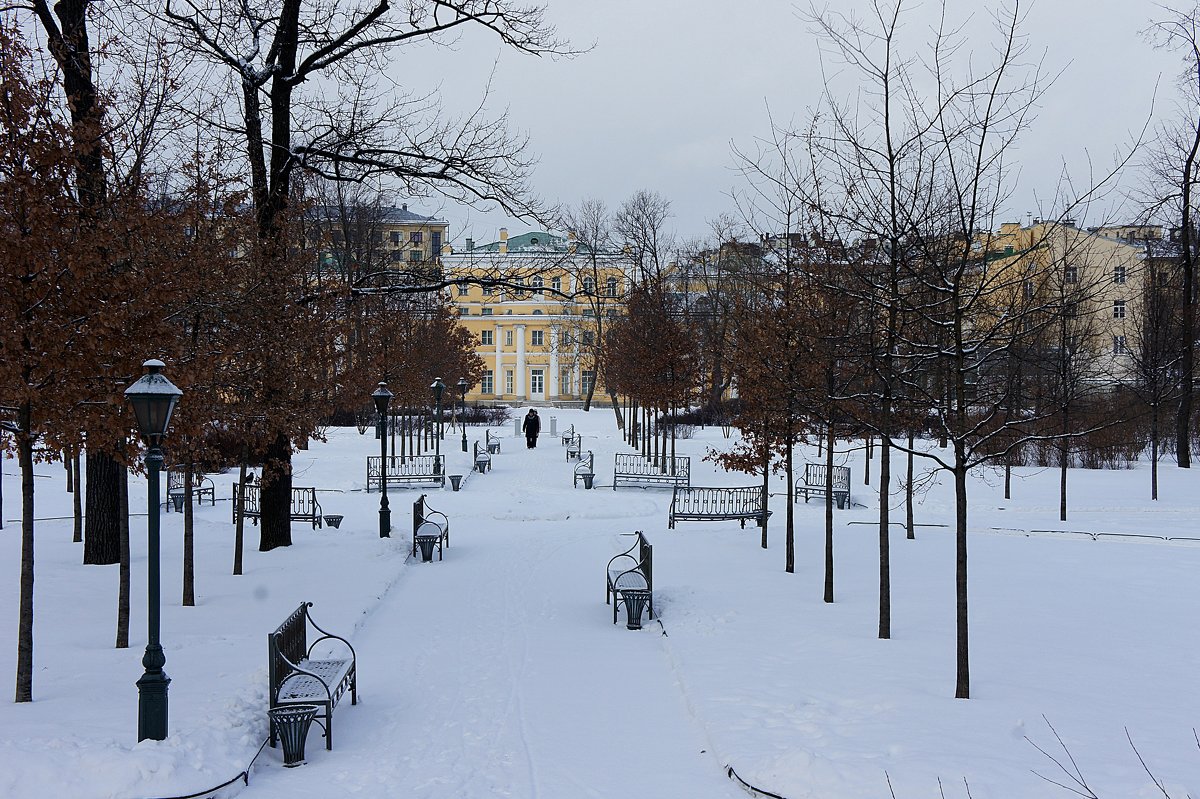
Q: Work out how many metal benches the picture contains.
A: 14